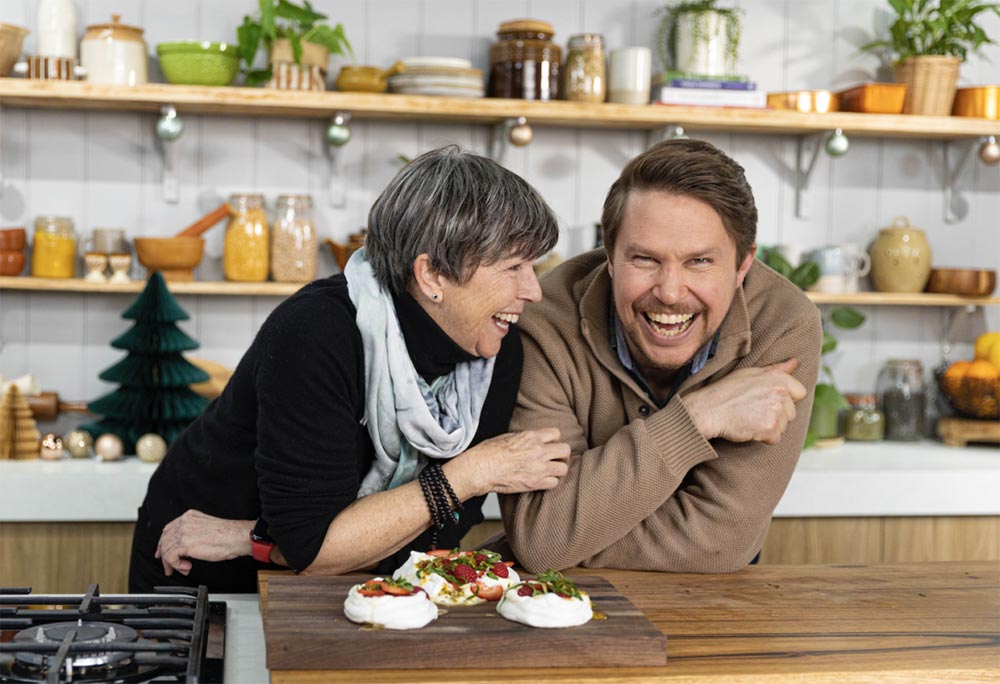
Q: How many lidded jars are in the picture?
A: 9